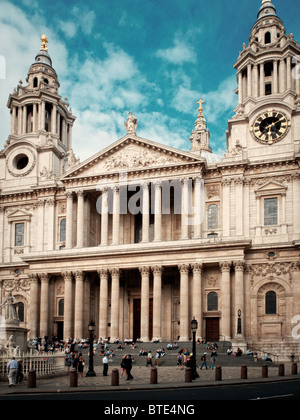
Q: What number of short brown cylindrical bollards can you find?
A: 10